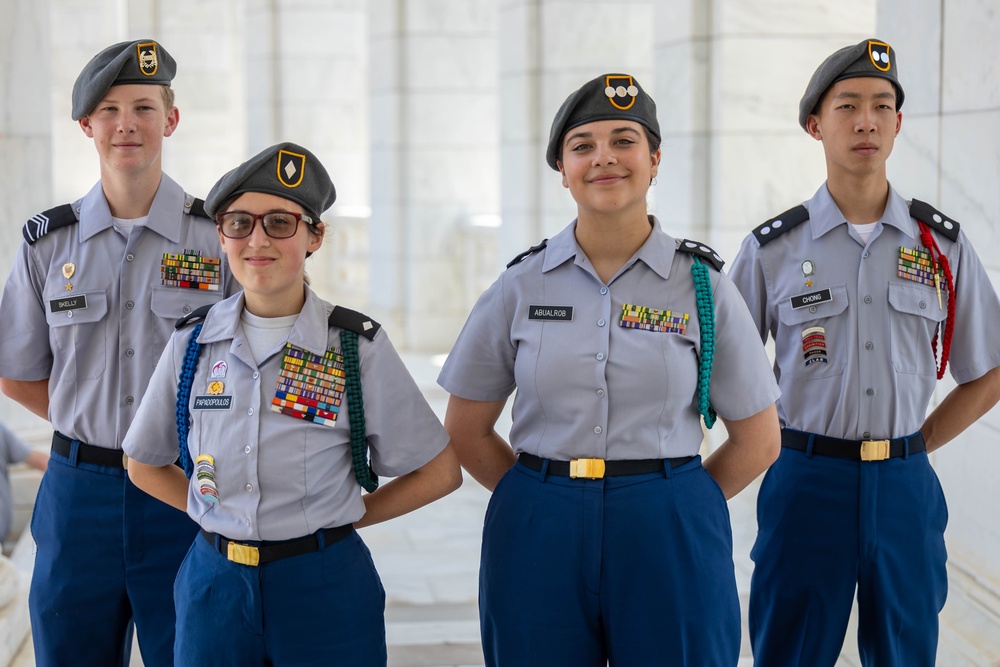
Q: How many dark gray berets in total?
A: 4